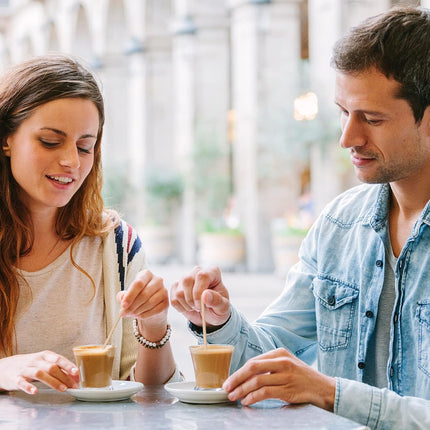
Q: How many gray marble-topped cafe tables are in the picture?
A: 1